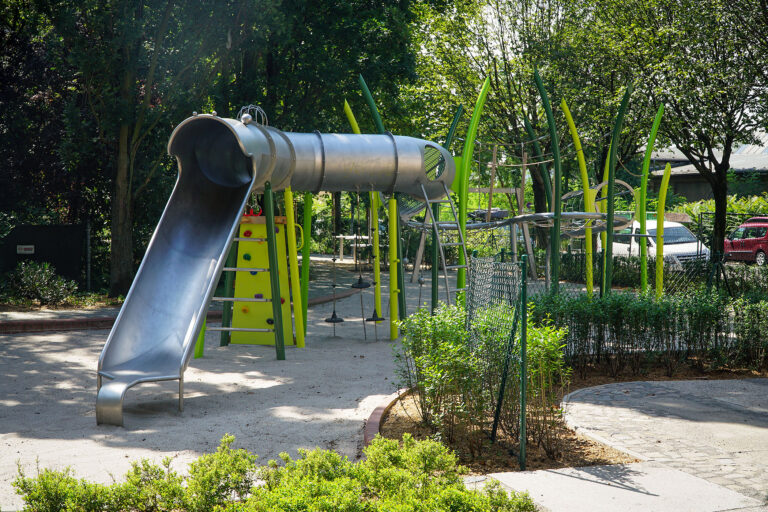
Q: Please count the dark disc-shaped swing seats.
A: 3